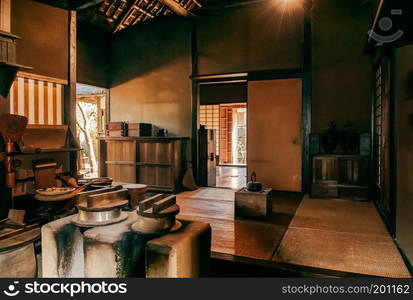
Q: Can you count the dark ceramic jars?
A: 2